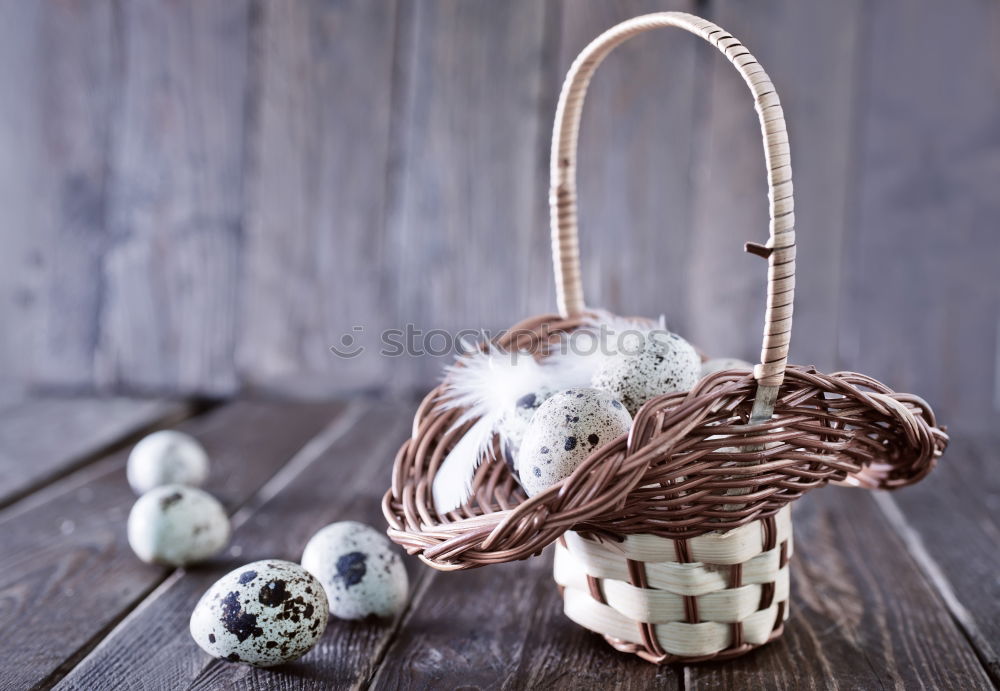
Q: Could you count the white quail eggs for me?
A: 8